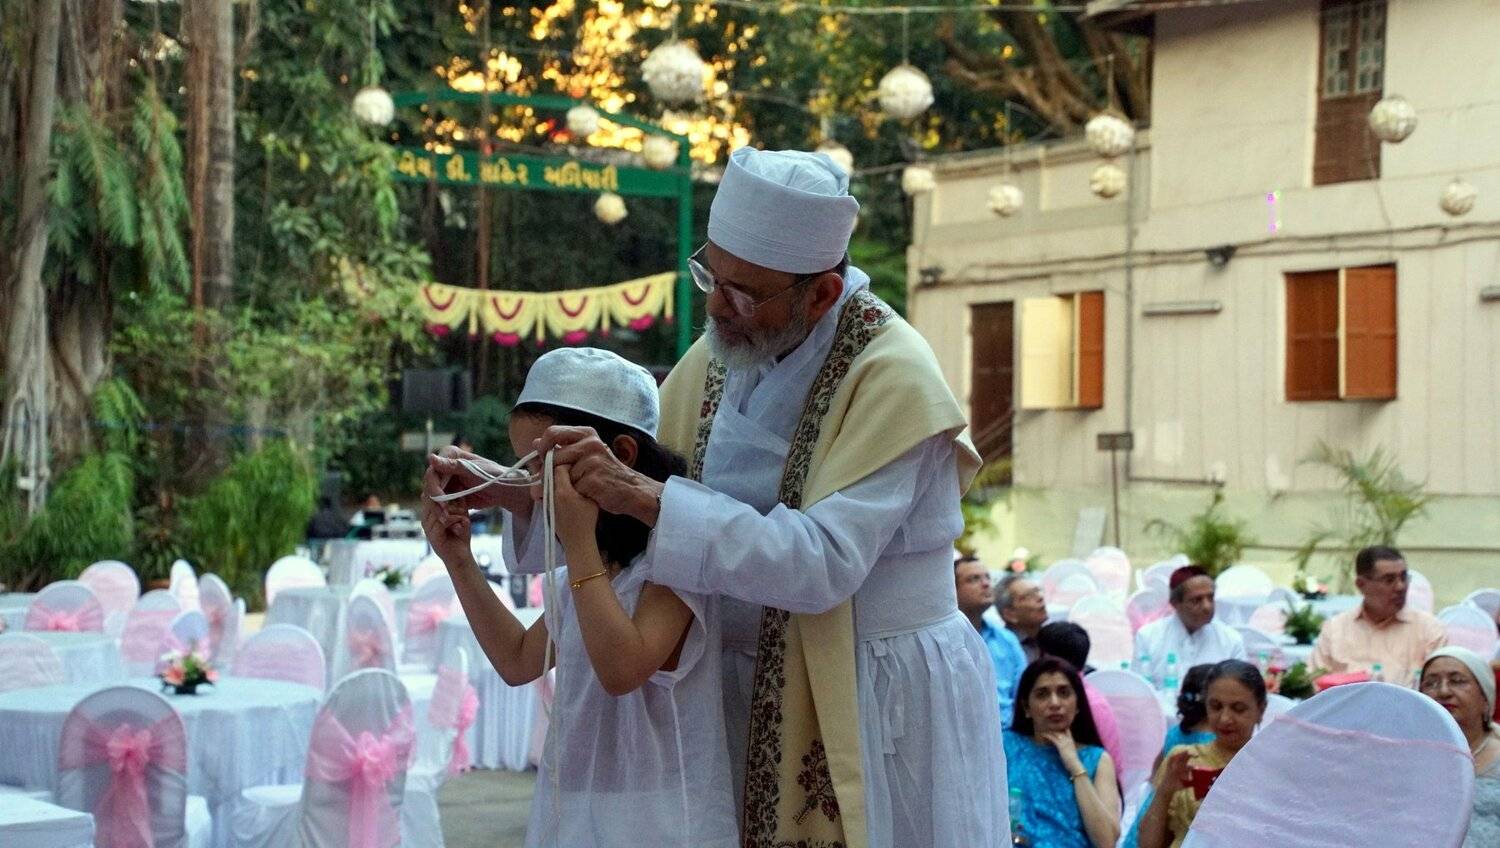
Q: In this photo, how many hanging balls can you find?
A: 13